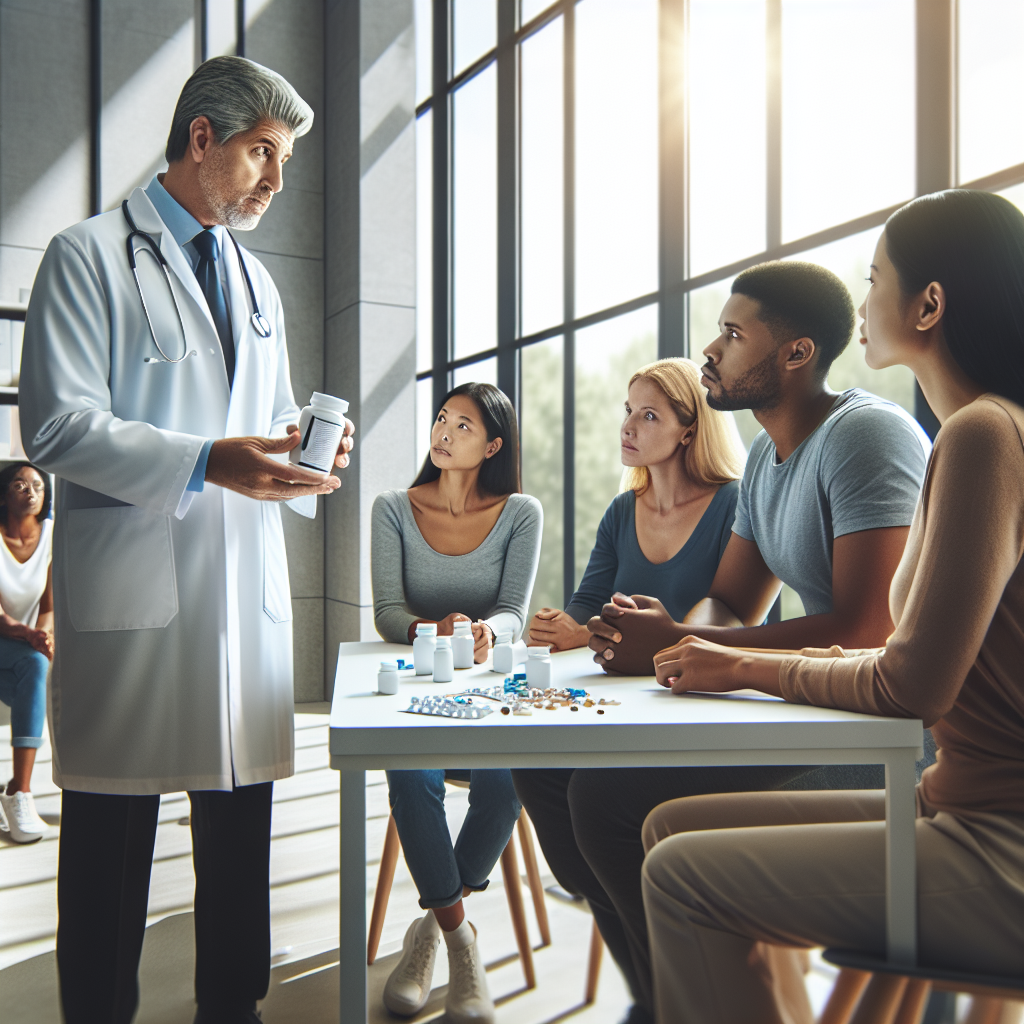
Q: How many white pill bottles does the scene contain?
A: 7